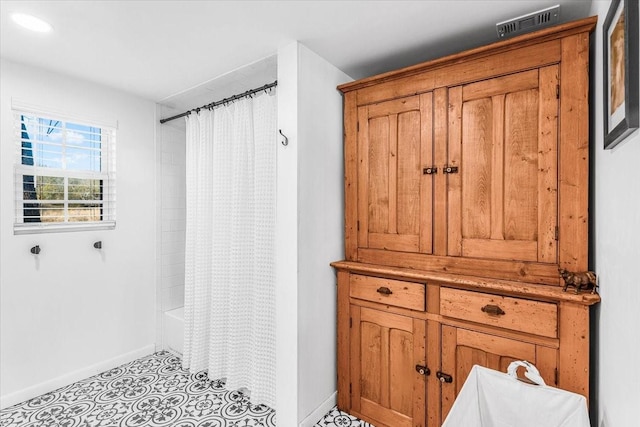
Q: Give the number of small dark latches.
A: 4